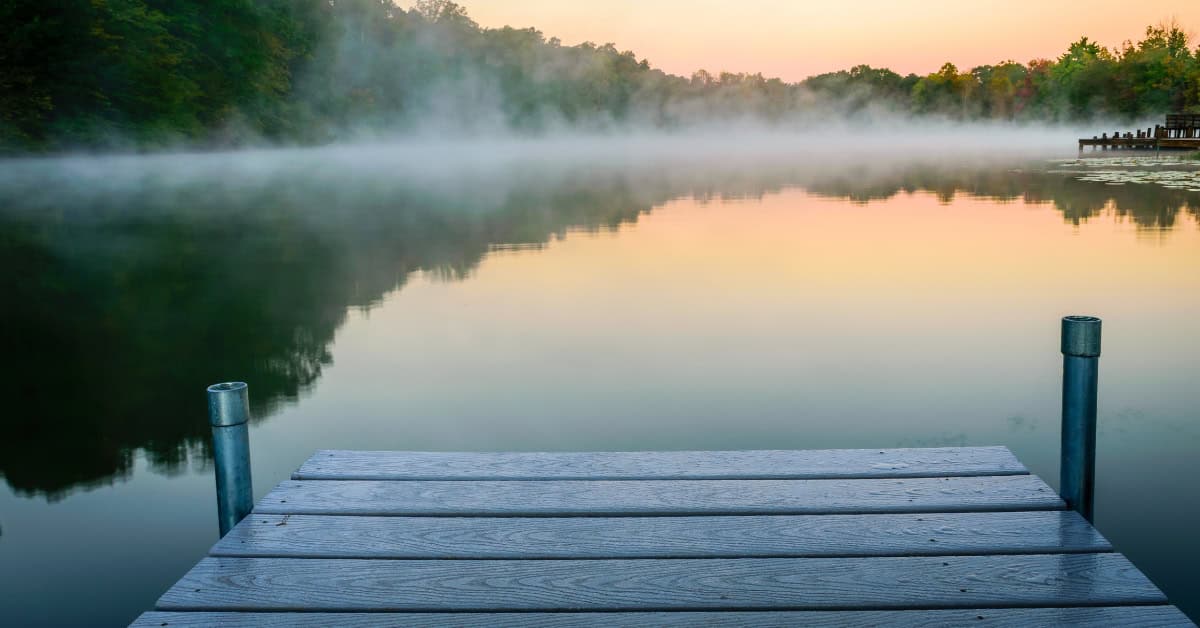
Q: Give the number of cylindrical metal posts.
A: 2